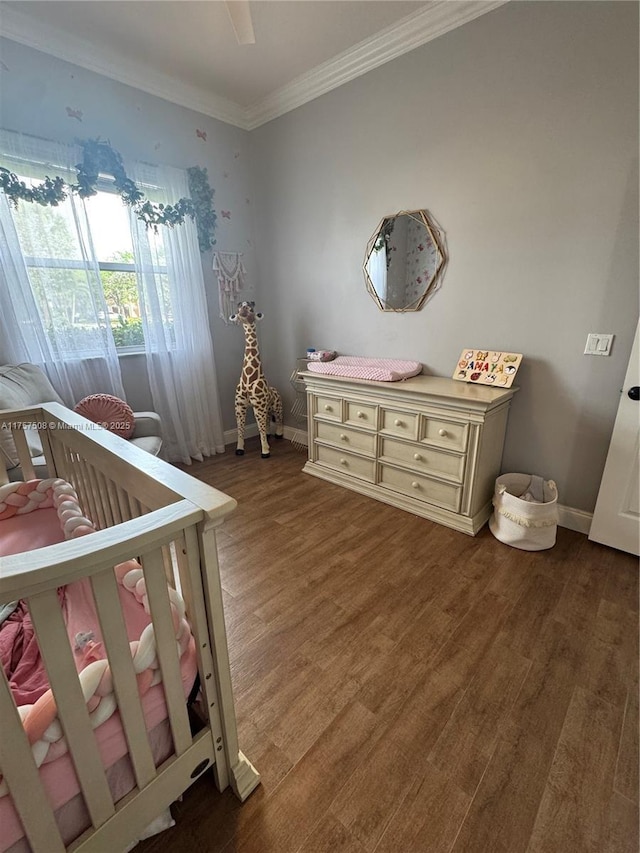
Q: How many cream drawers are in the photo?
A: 8